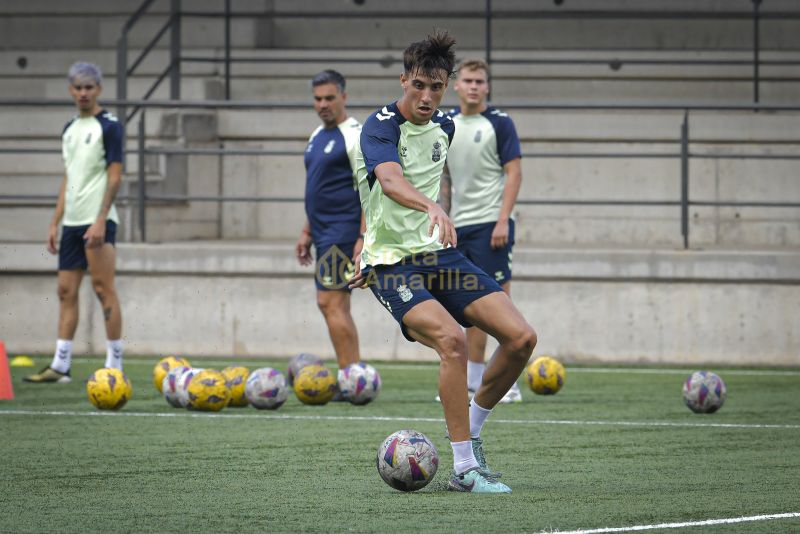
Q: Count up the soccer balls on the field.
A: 13